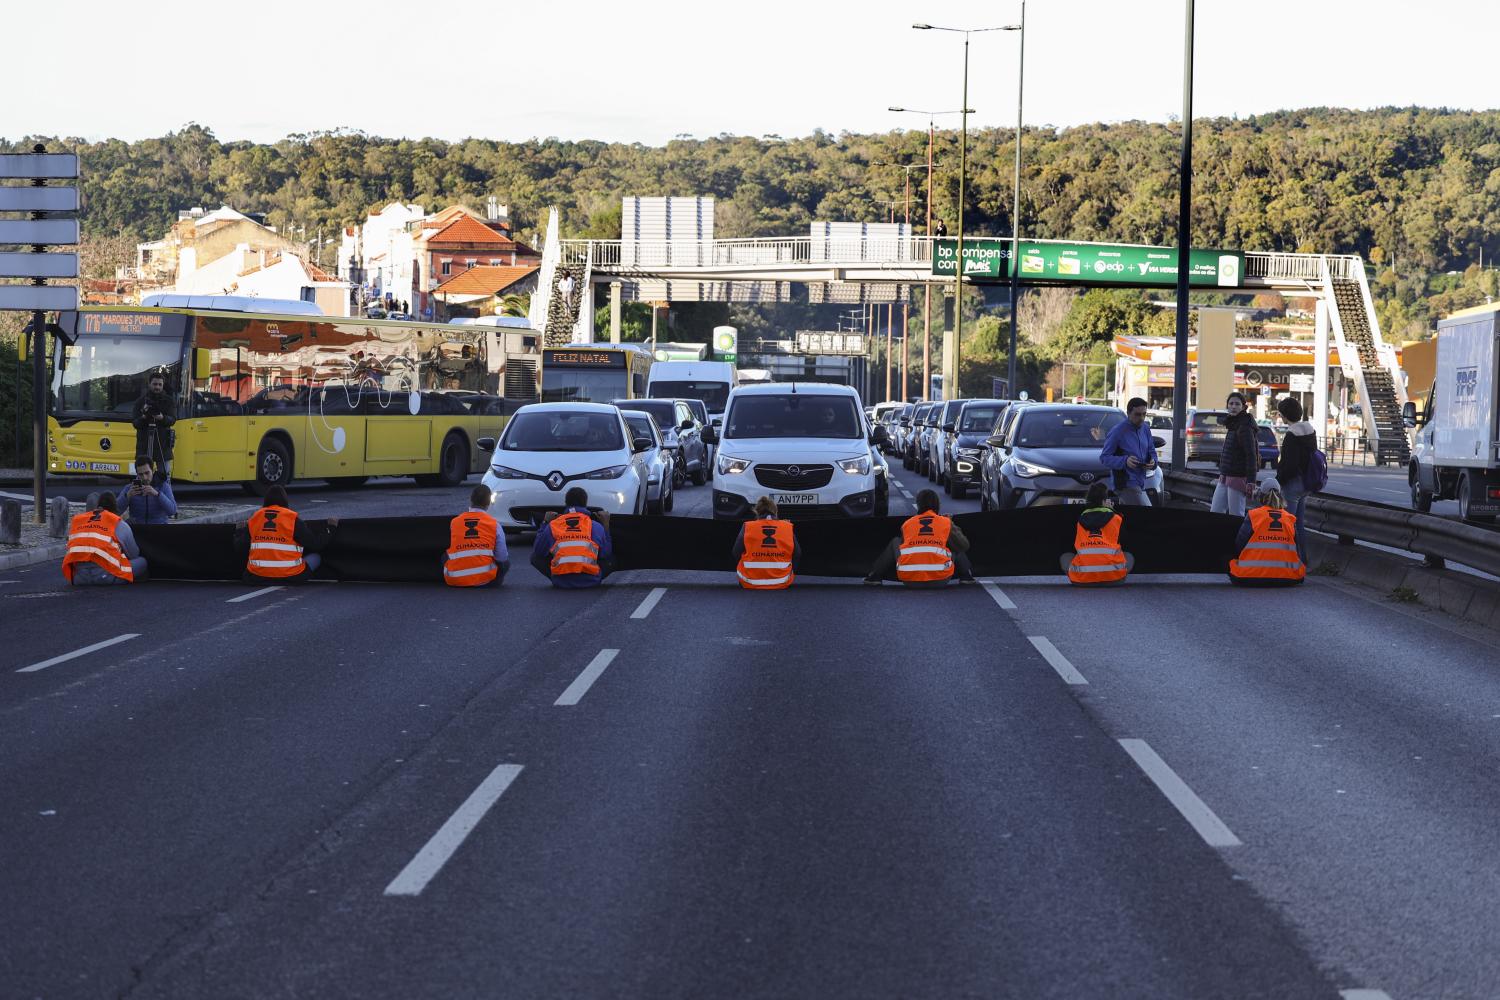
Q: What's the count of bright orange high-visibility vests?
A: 8